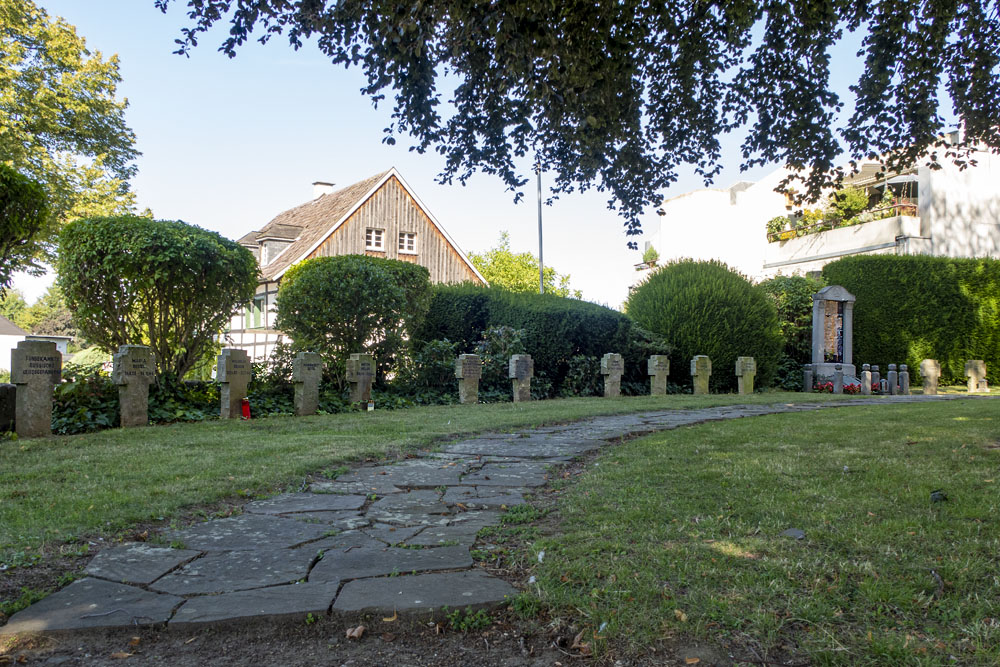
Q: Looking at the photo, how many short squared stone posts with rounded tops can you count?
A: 6